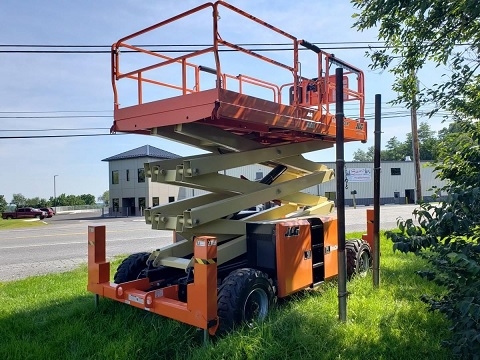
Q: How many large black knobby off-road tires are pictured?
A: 3